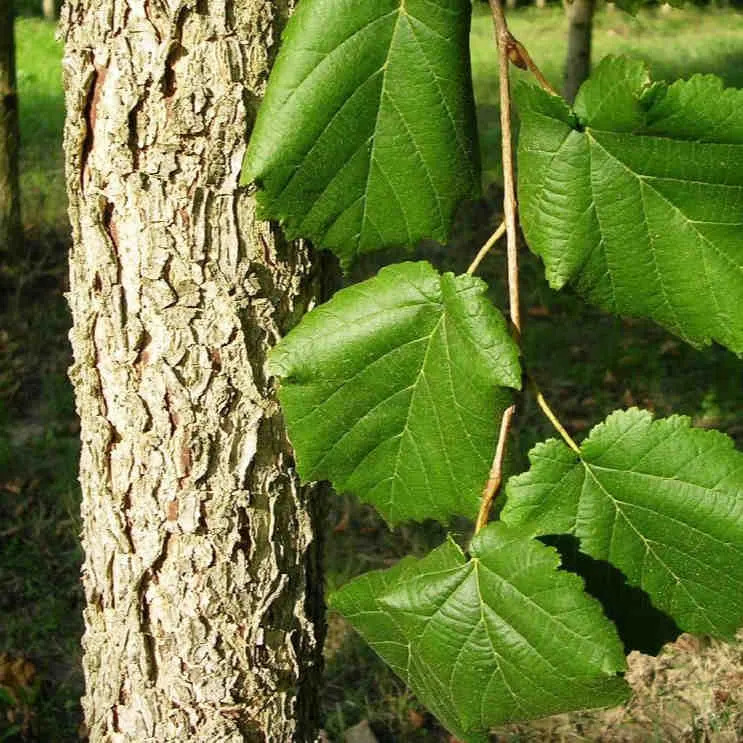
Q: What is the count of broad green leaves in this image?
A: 5